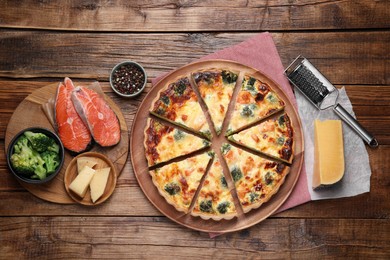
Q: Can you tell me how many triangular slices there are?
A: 8